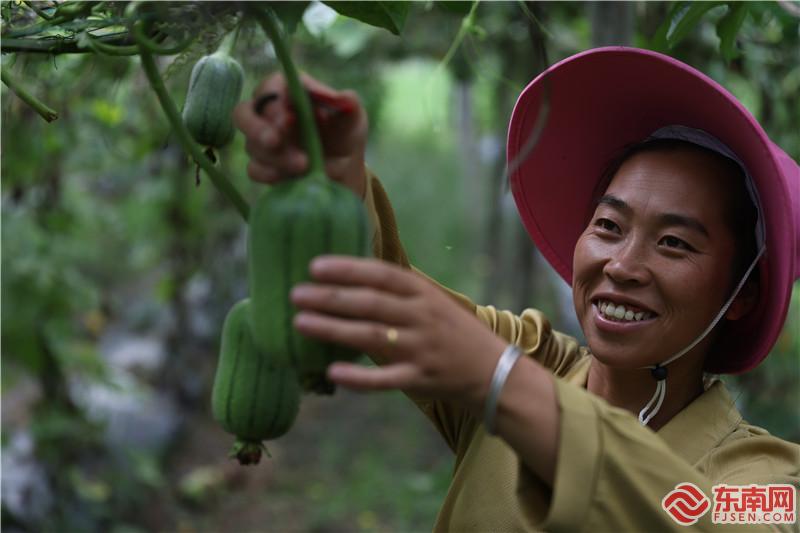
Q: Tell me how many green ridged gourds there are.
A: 3